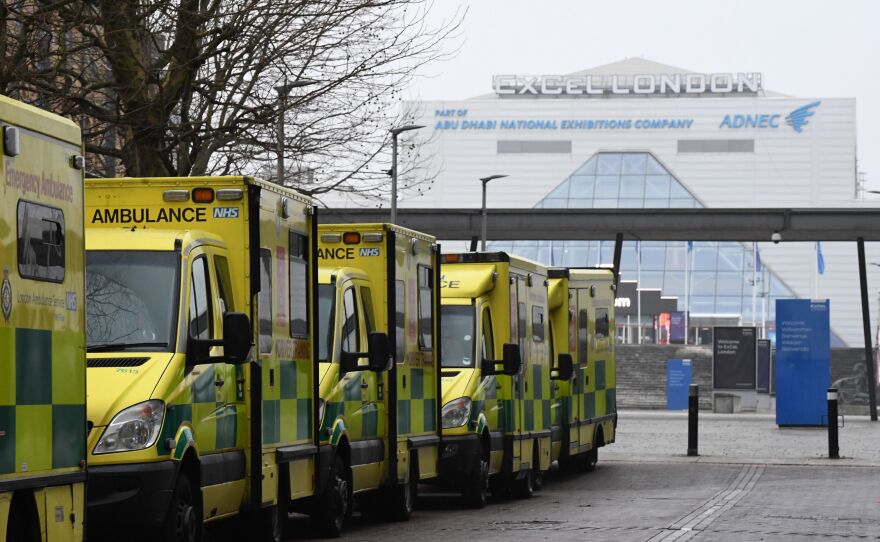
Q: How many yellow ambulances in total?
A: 5